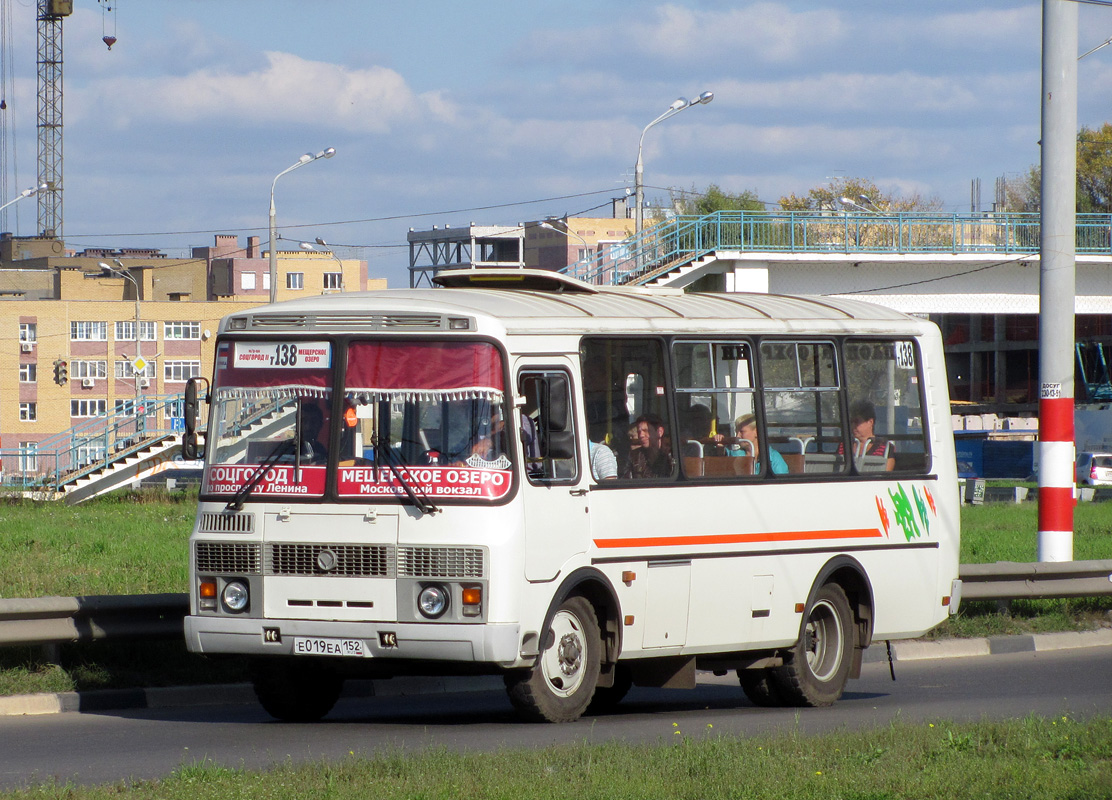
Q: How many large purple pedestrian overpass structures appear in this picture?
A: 0